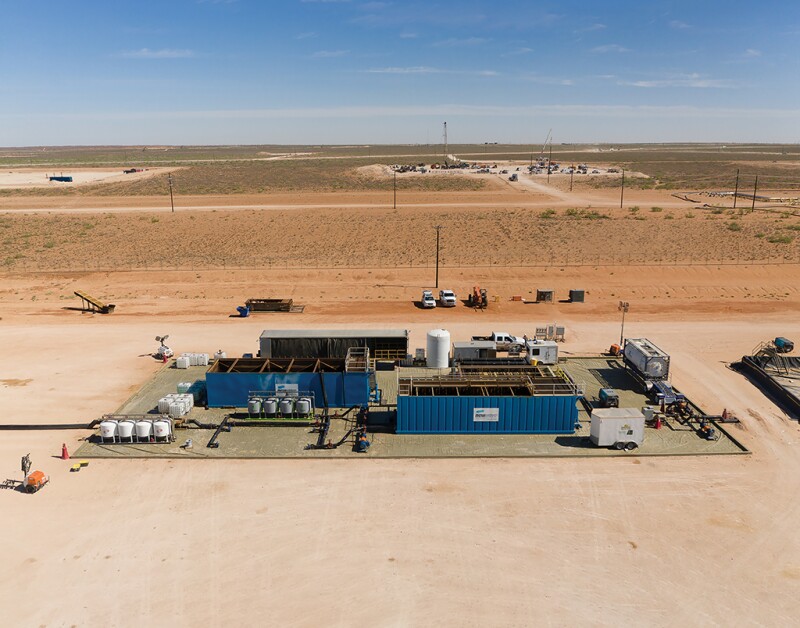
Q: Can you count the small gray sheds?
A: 2